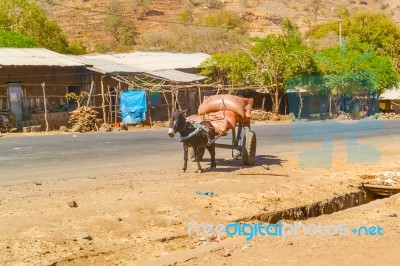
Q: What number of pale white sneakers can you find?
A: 0